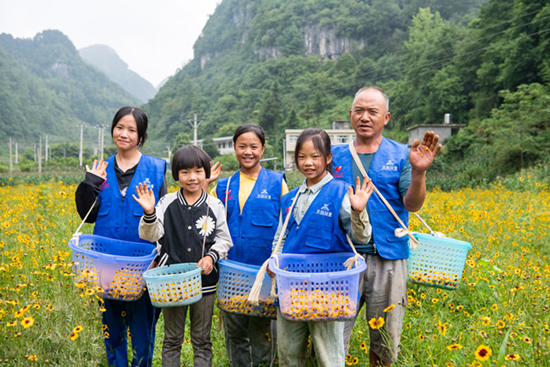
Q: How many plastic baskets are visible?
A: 5